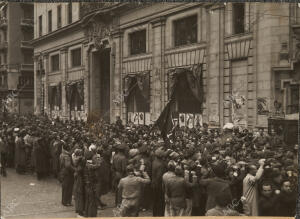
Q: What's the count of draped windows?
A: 4